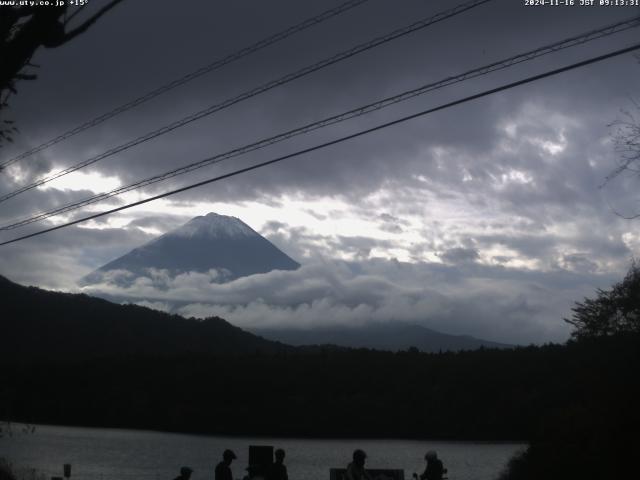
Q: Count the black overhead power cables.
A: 4